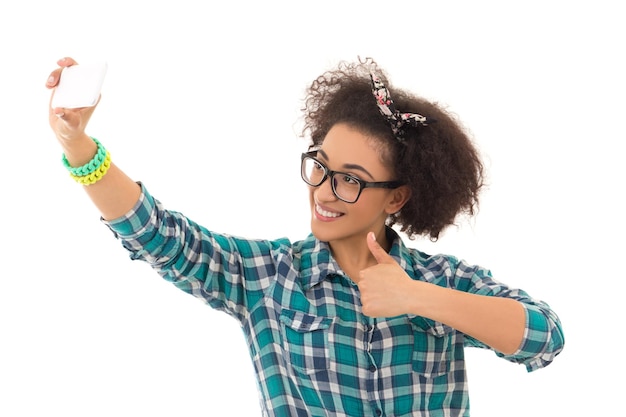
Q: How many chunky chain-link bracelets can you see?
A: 2